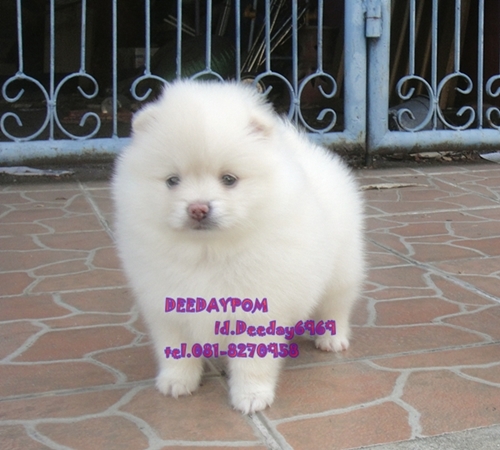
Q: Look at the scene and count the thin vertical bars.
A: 15